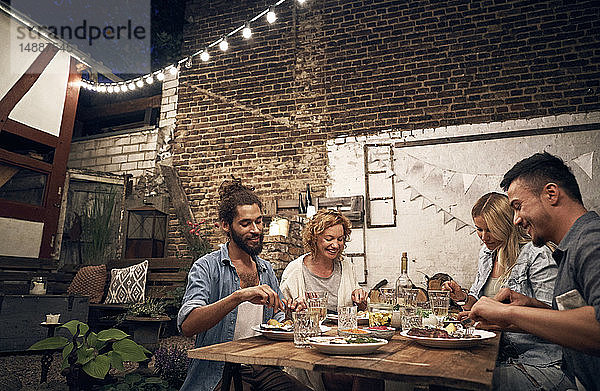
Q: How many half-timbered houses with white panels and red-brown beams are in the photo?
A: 1